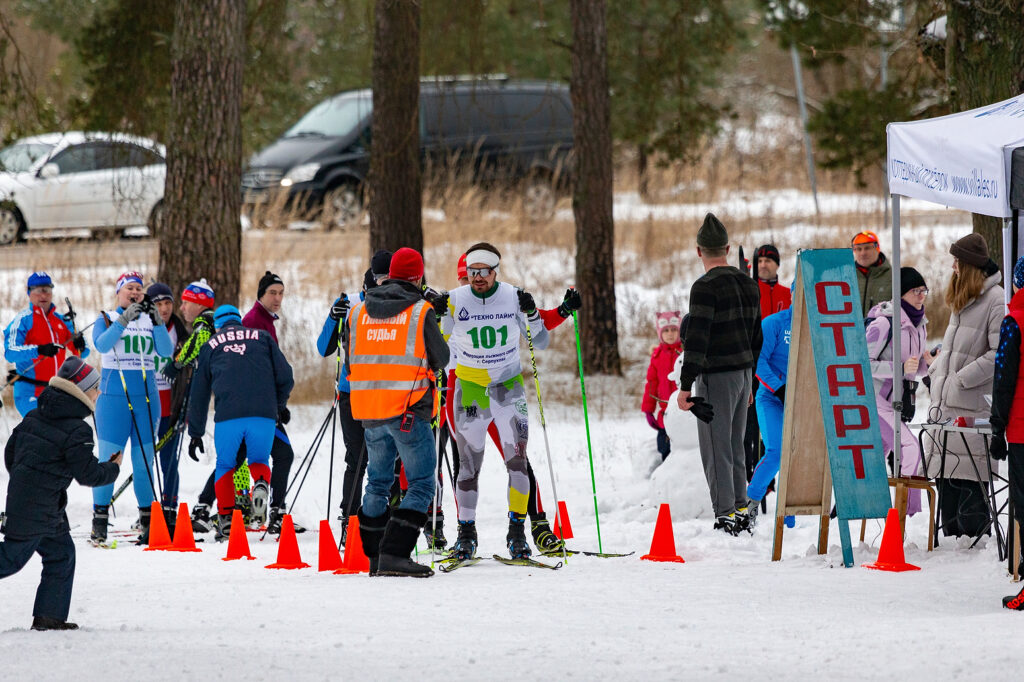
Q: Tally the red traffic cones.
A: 9